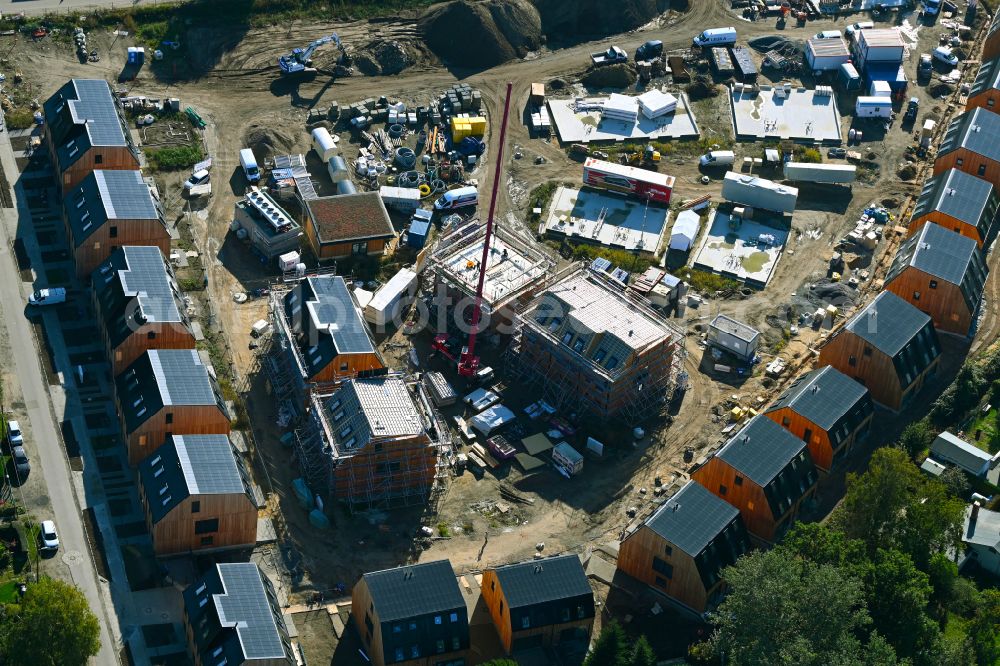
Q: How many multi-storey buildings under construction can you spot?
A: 4